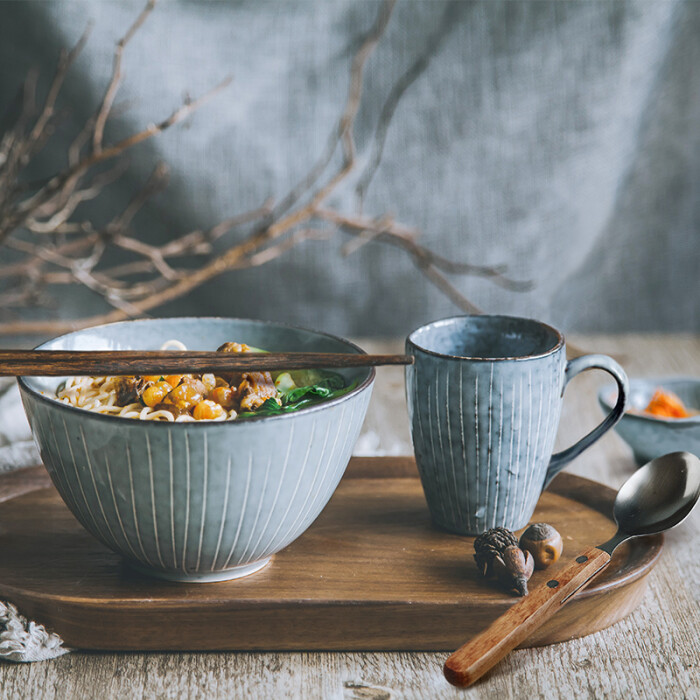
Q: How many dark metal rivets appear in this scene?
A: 2